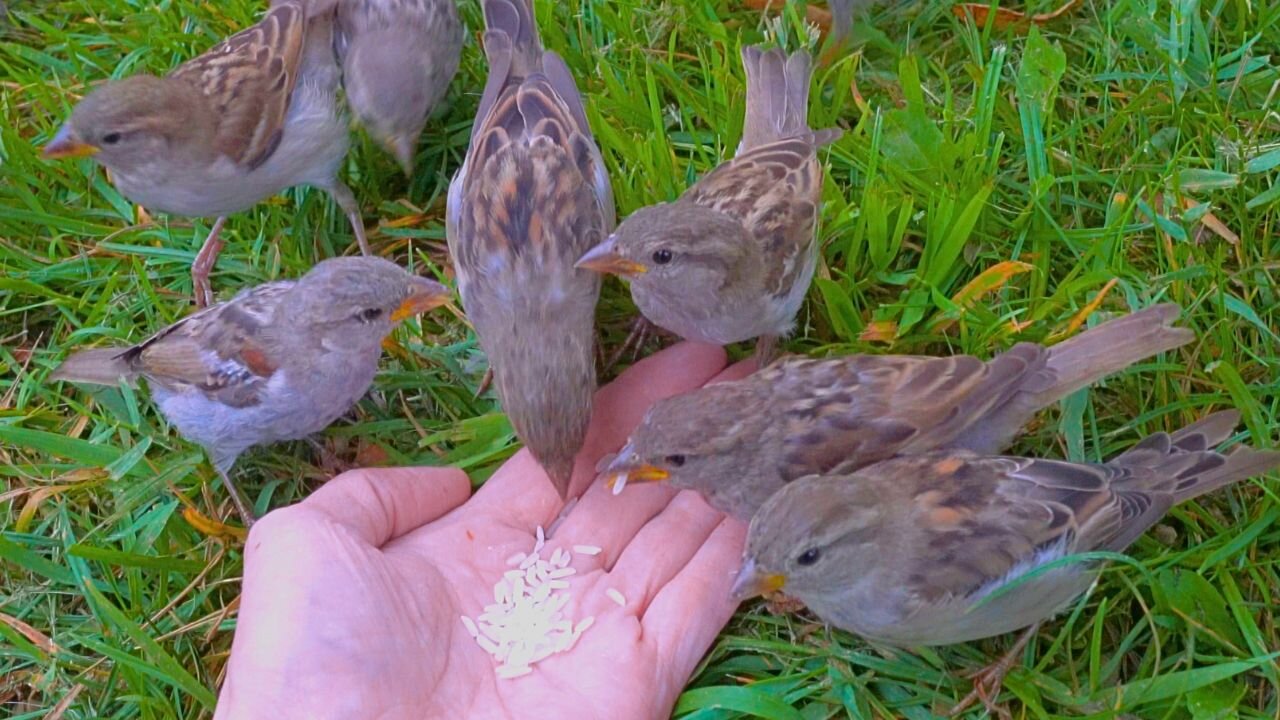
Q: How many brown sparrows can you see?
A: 7